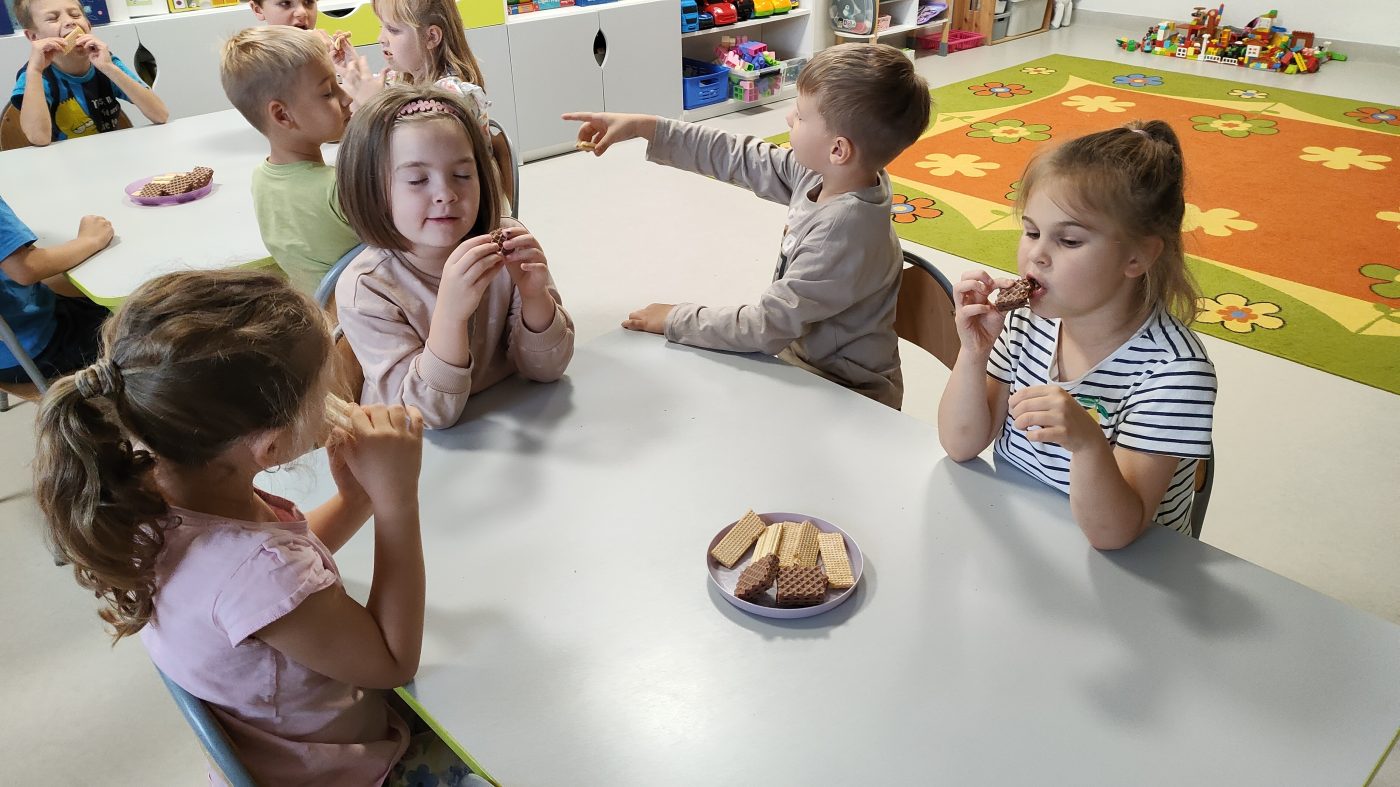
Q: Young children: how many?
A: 9